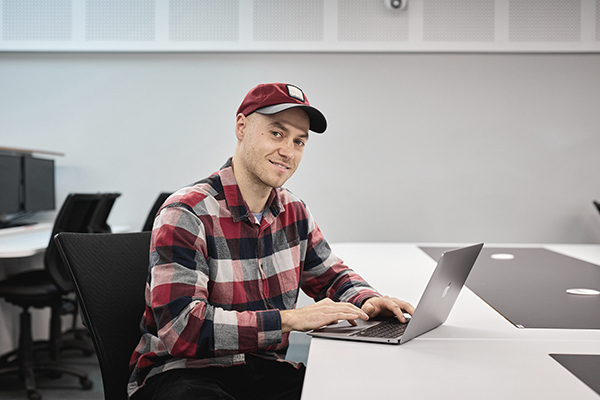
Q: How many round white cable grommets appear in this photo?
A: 2